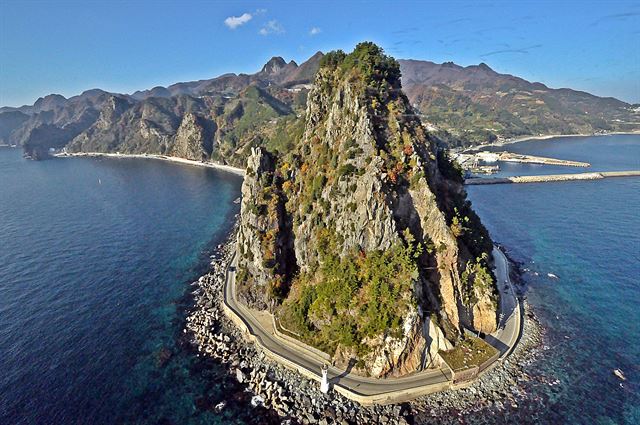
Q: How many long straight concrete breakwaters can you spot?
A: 2